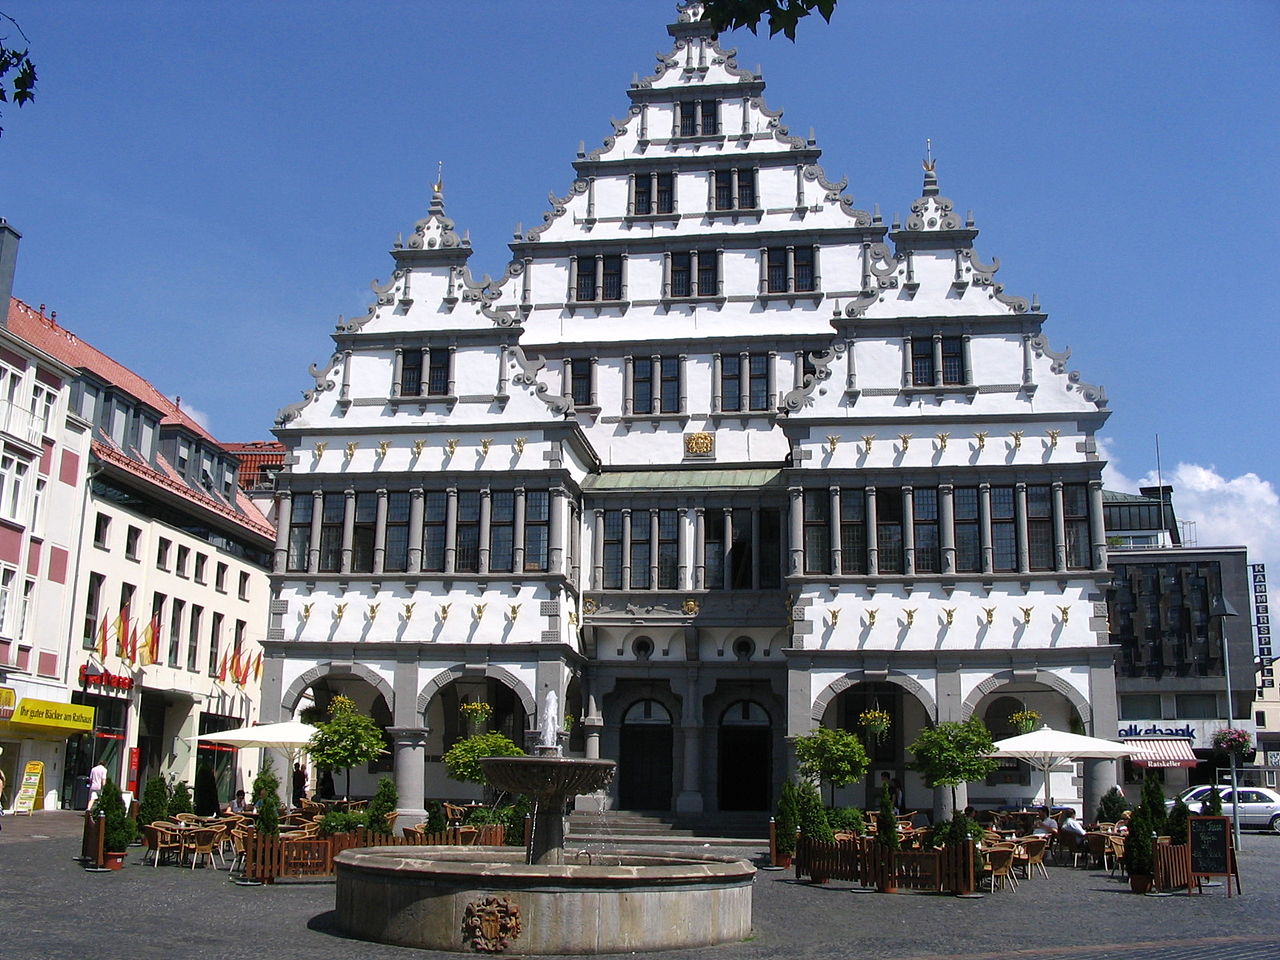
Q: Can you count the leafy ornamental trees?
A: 4